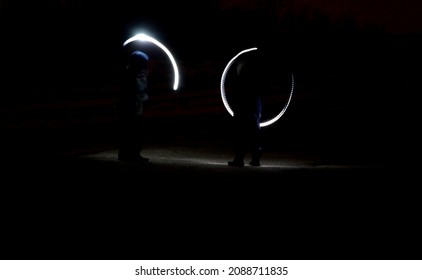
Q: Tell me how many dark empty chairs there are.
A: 0